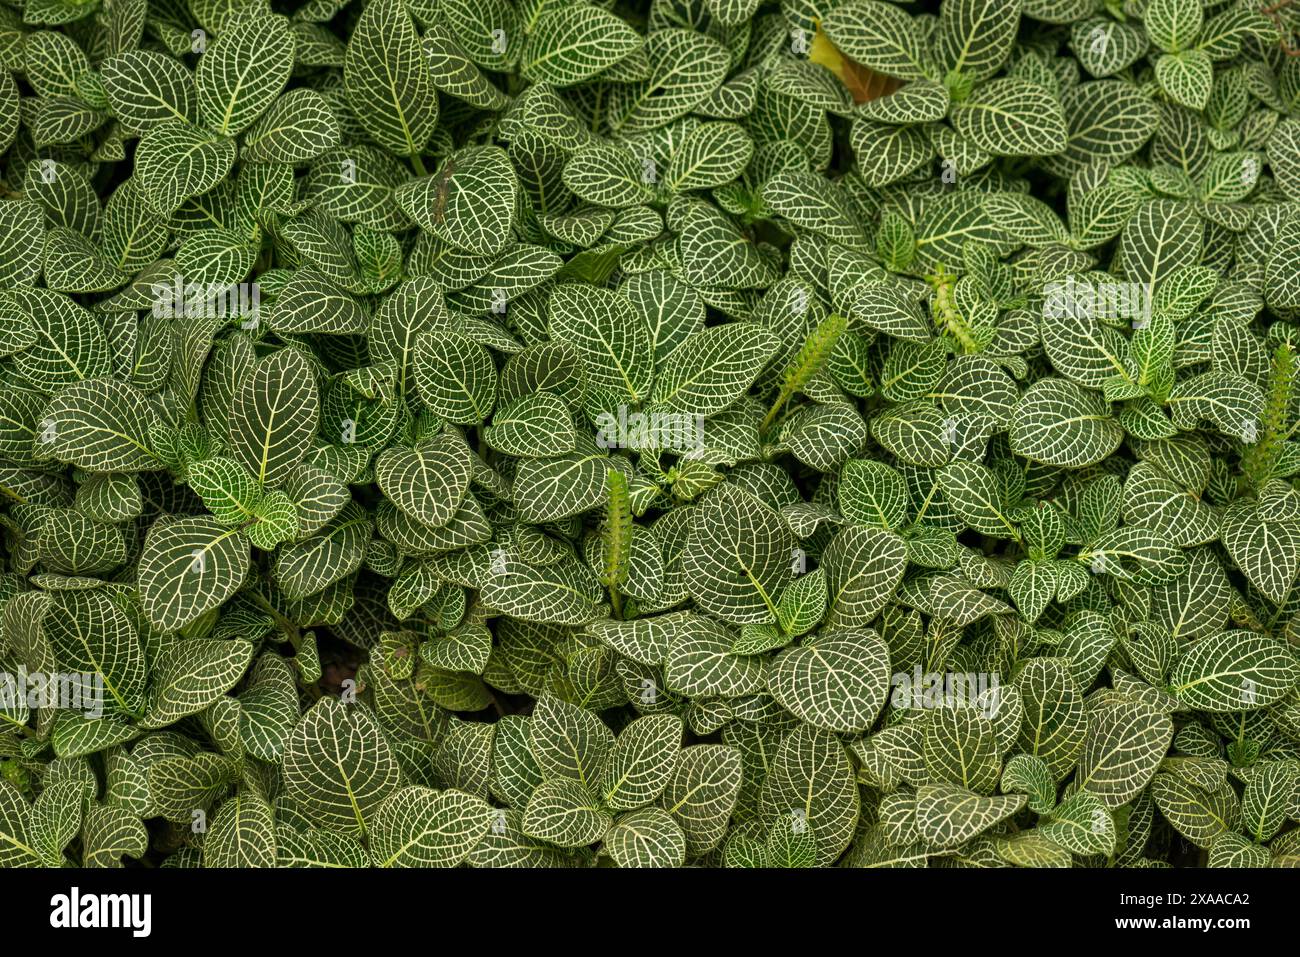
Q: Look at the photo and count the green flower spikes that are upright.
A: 4